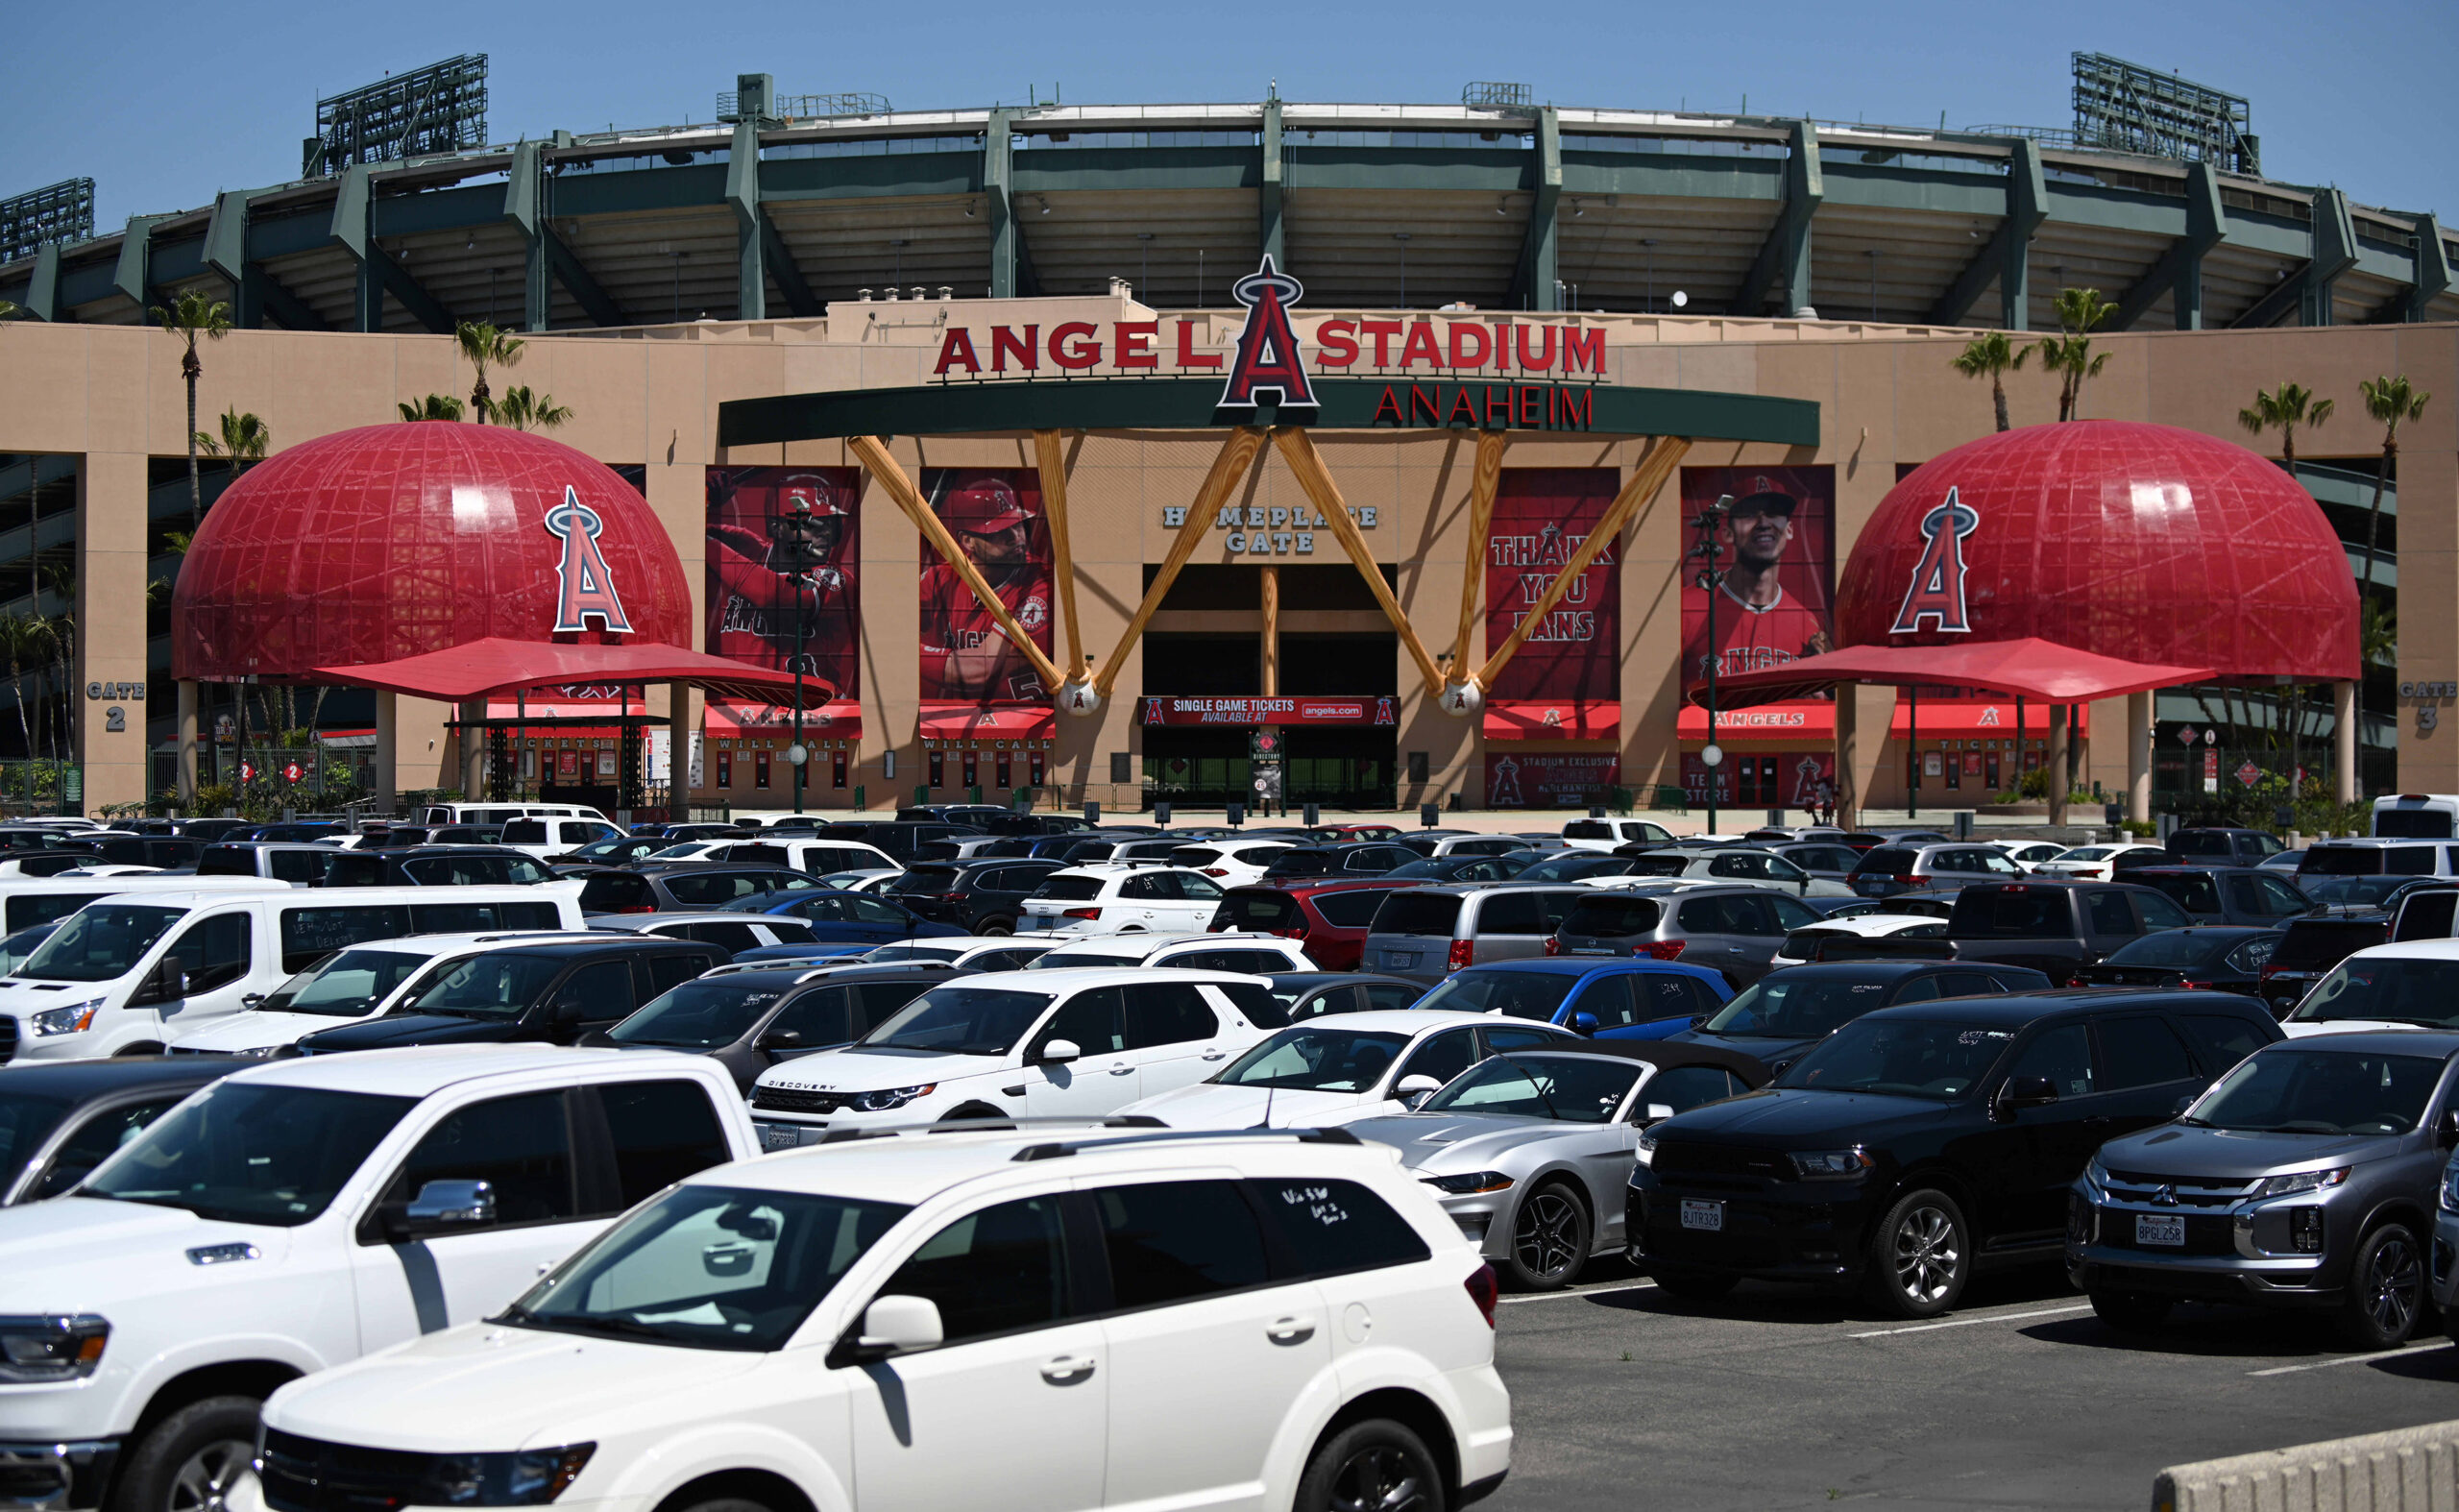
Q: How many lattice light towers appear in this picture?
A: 3